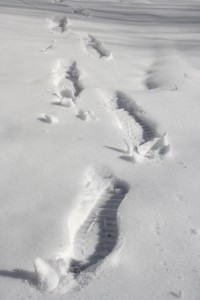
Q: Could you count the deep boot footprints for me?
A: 5